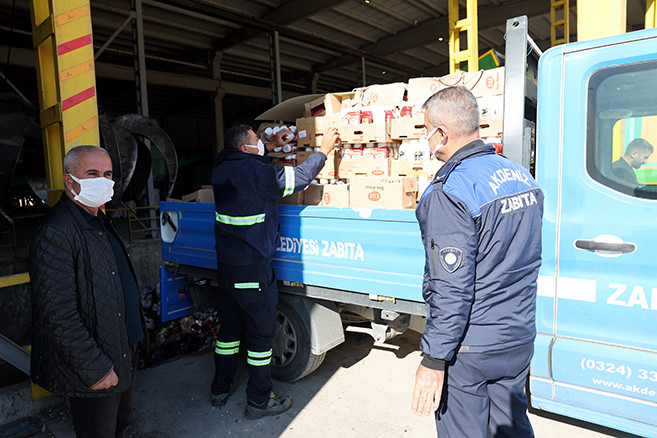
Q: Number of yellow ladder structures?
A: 2